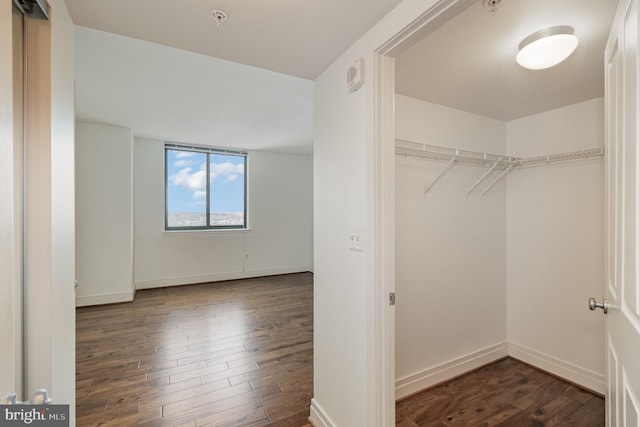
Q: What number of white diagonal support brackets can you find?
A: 3